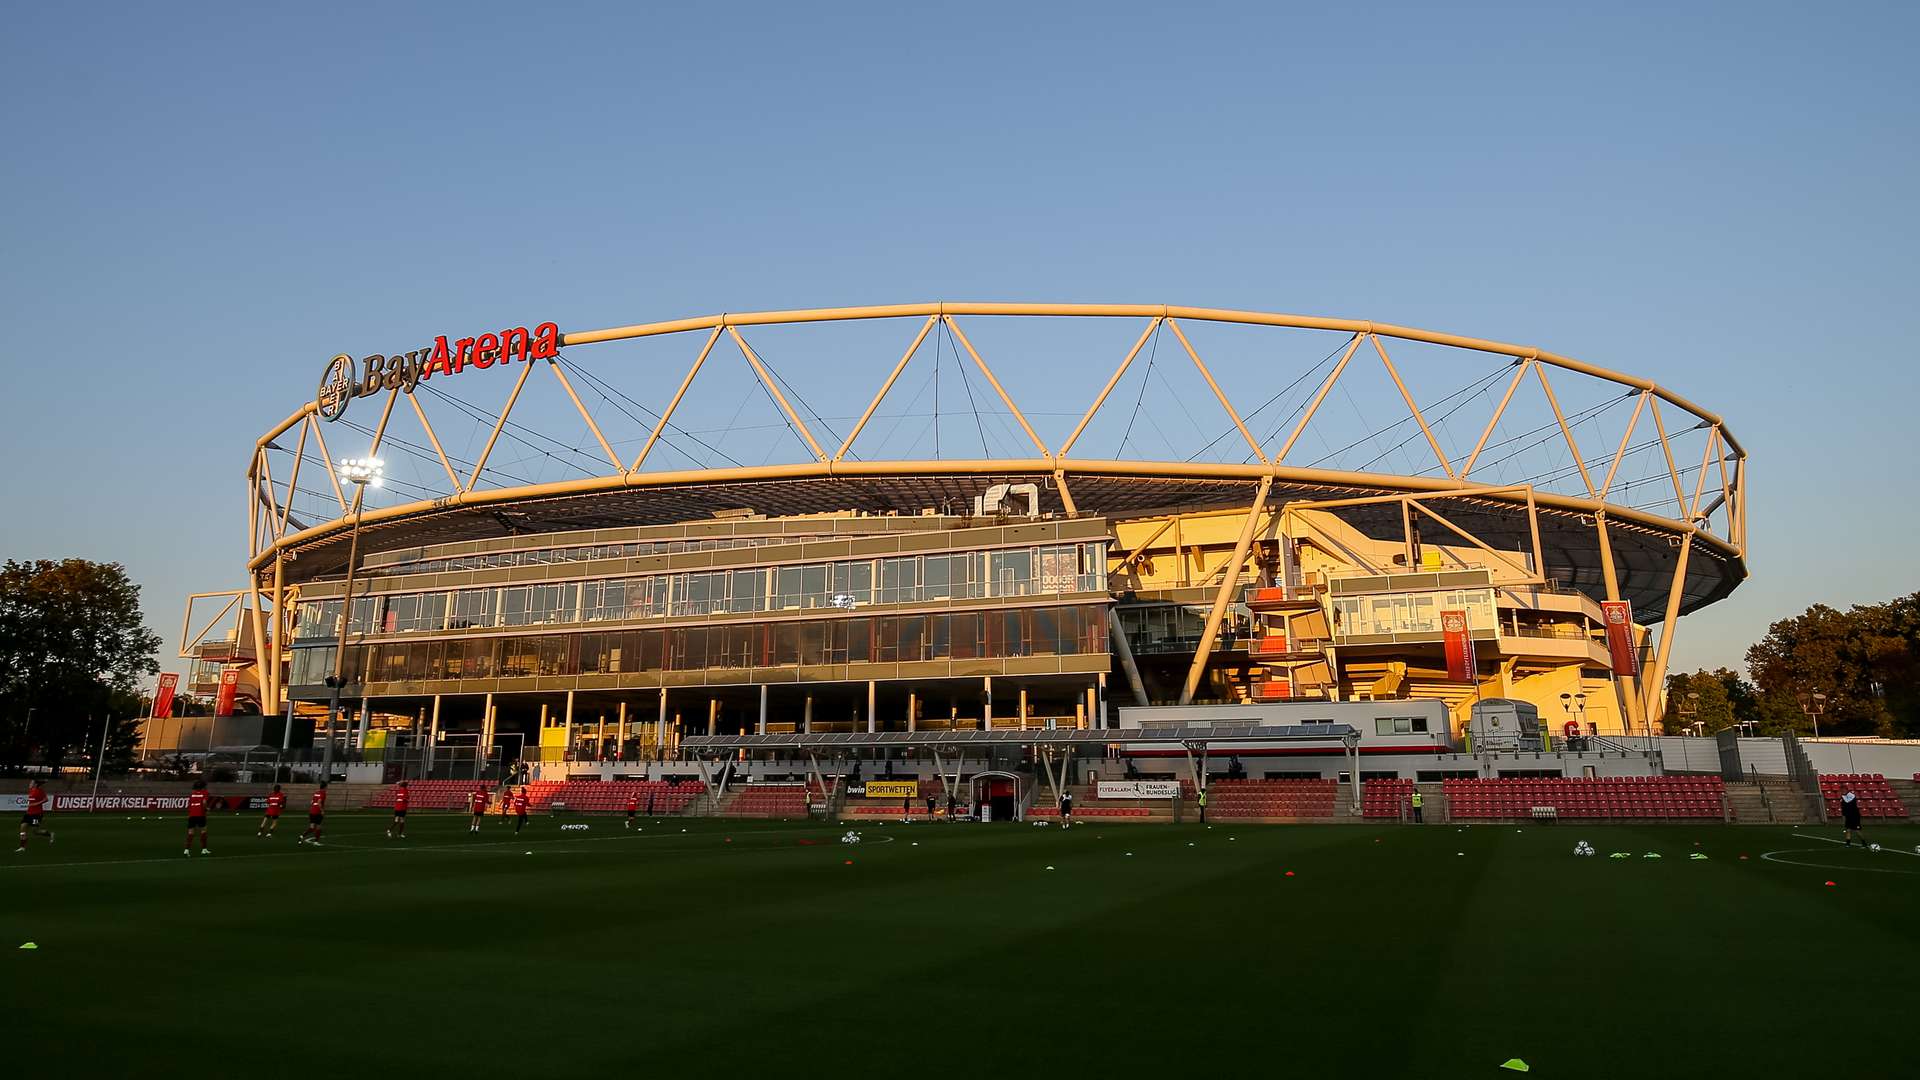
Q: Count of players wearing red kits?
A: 9